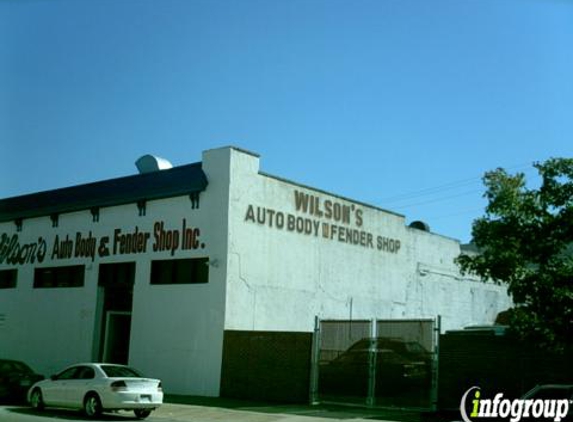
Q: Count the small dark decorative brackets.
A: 5